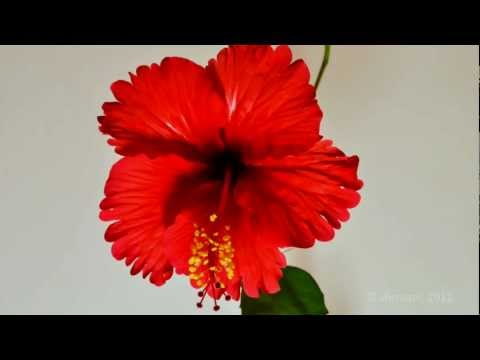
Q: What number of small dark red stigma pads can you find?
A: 5